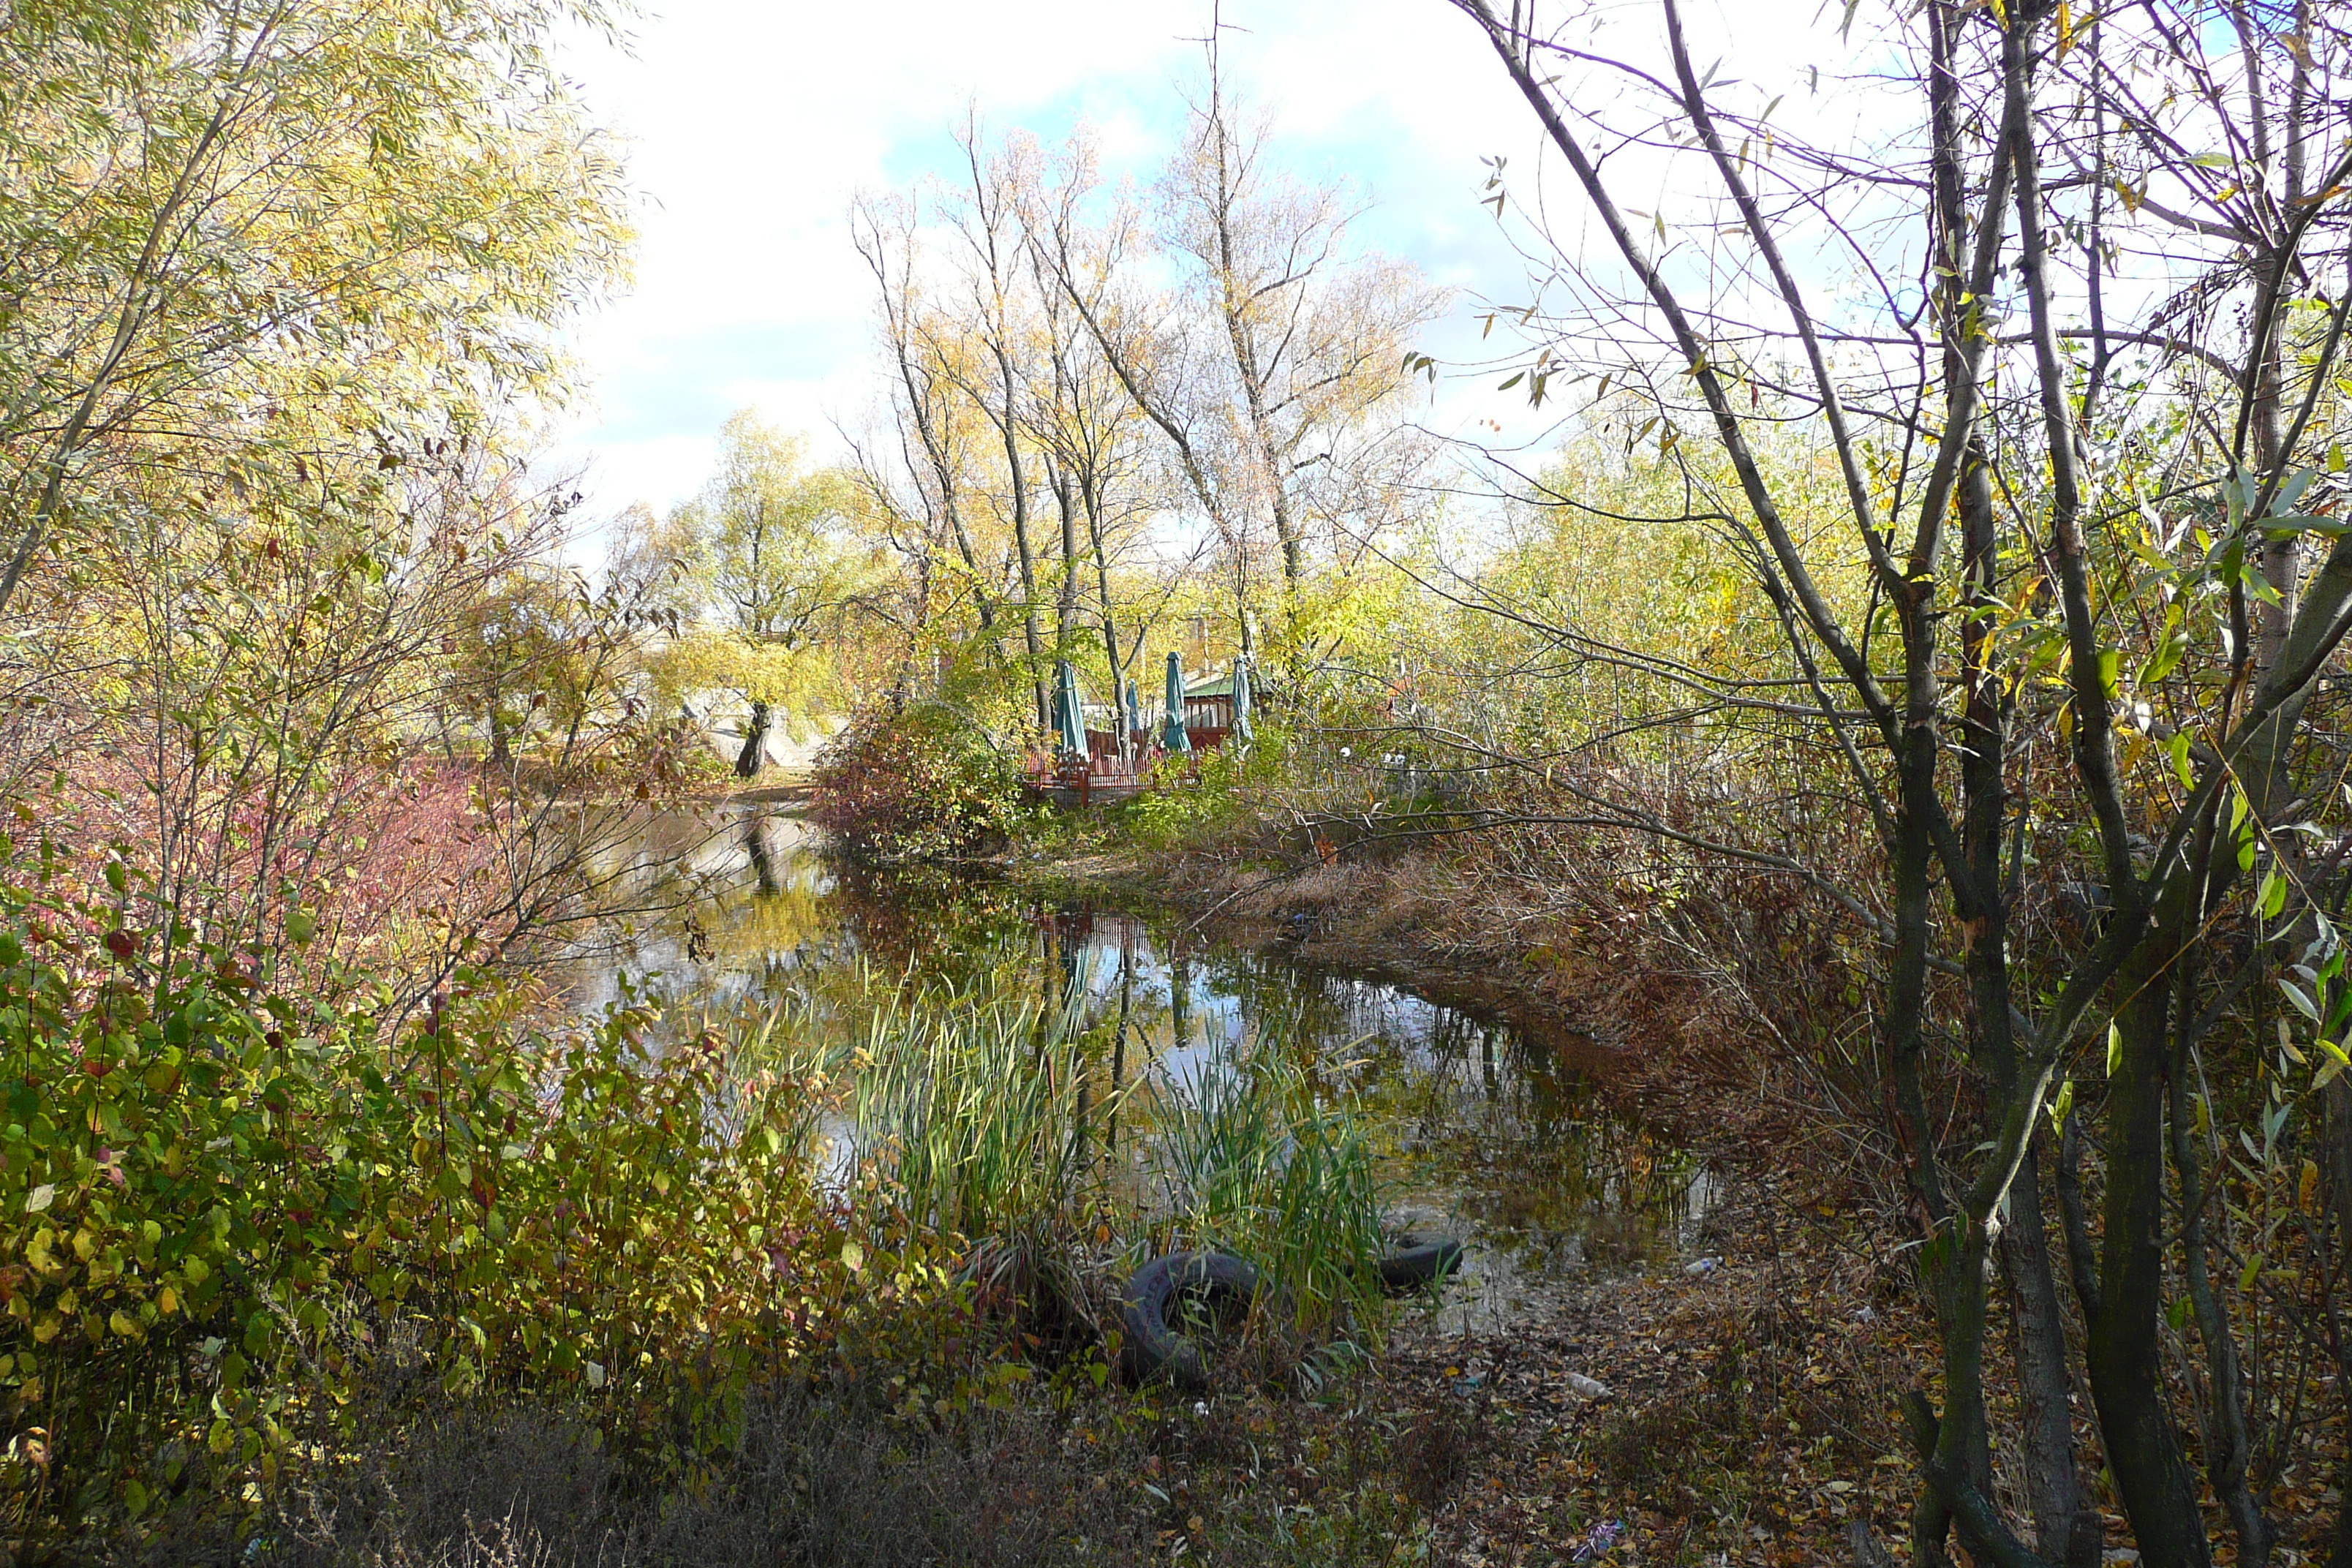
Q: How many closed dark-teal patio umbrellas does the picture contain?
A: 4